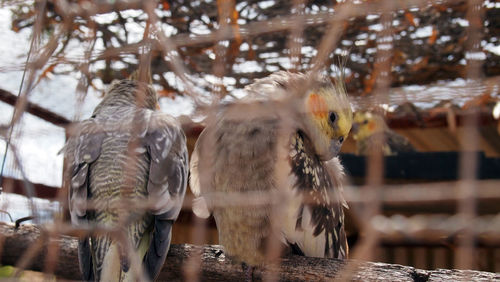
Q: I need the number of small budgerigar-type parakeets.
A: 0